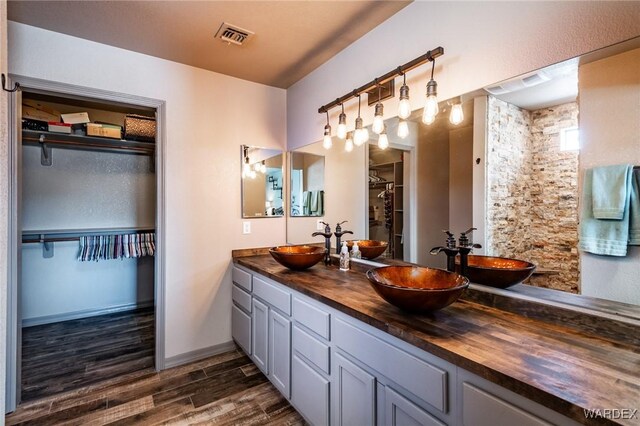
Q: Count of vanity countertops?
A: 1